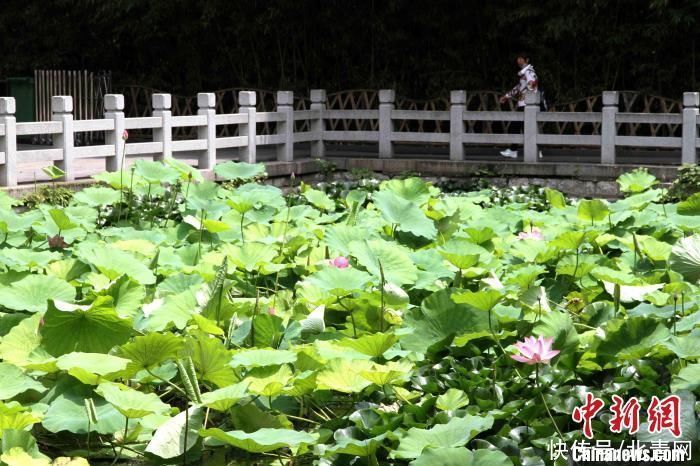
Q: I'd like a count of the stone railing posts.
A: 13